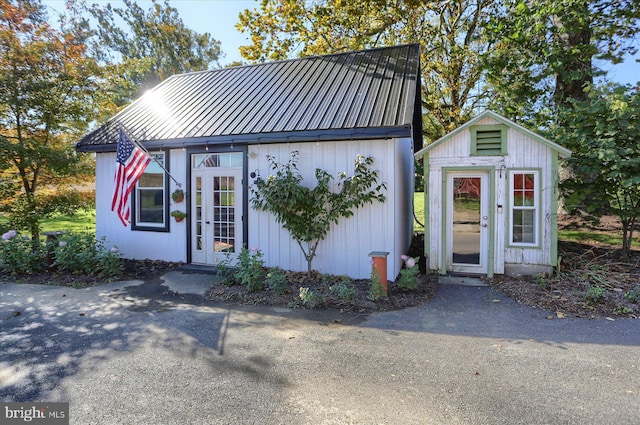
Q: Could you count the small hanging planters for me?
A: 2